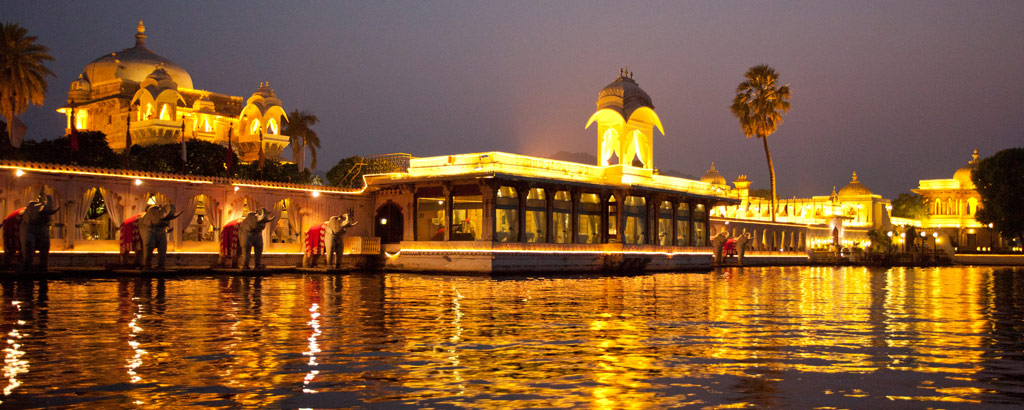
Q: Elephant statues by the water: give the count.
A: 6